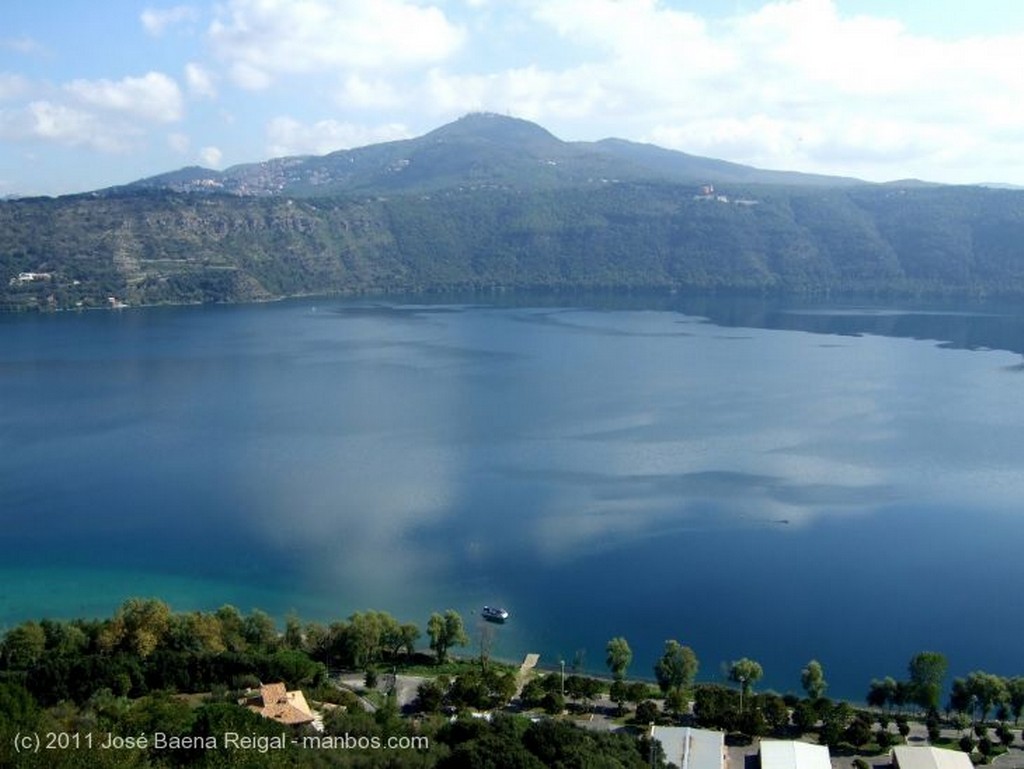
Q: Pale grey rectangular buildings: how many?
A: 3